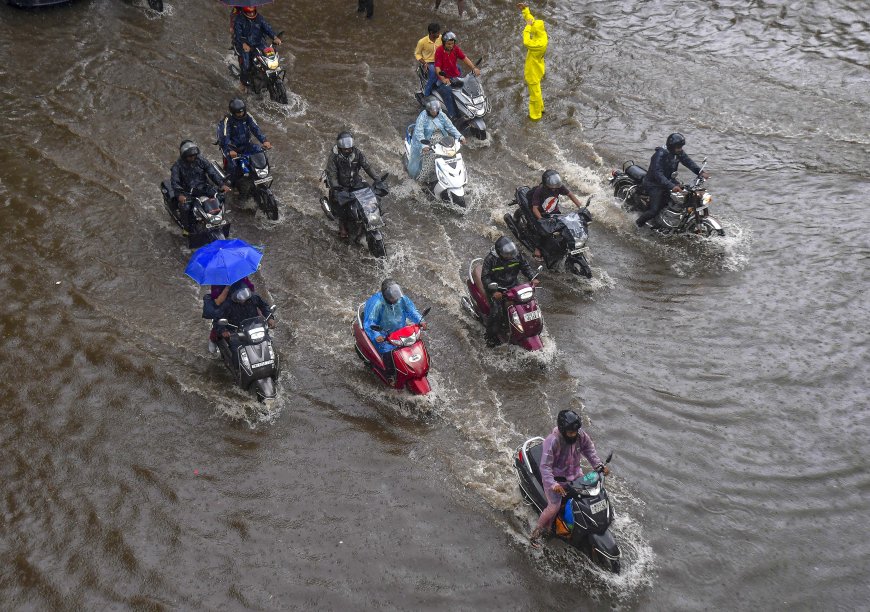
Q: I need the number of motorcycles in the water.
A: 12